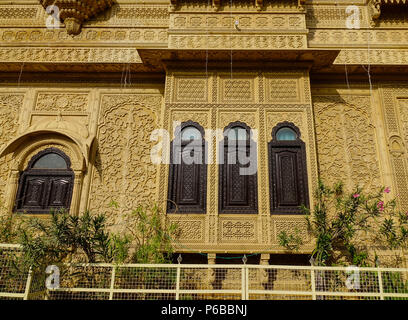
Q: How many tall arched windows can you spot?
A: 3